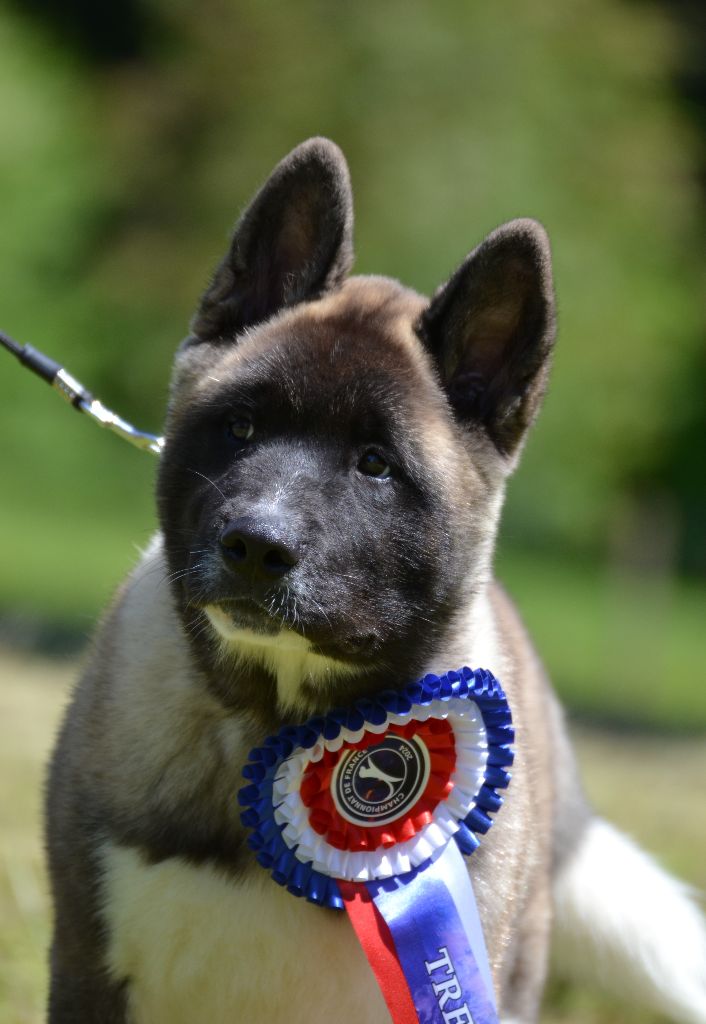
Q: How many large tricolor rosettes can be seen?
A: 1